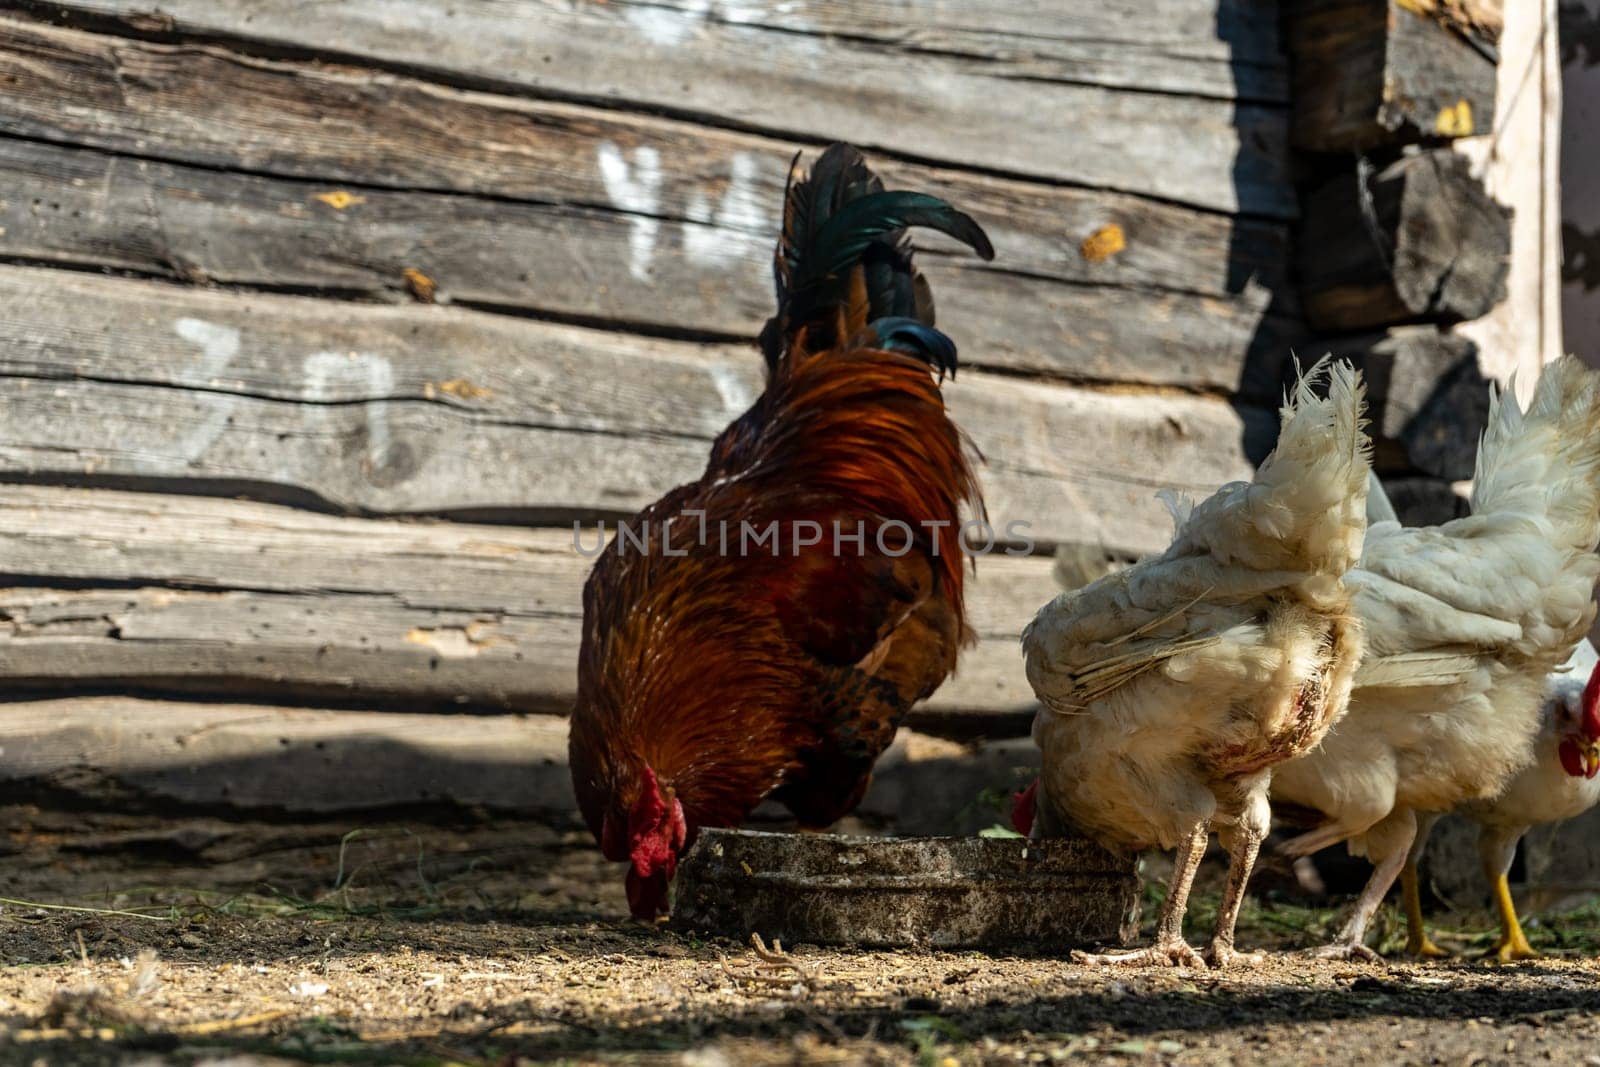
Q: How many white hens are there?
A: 3